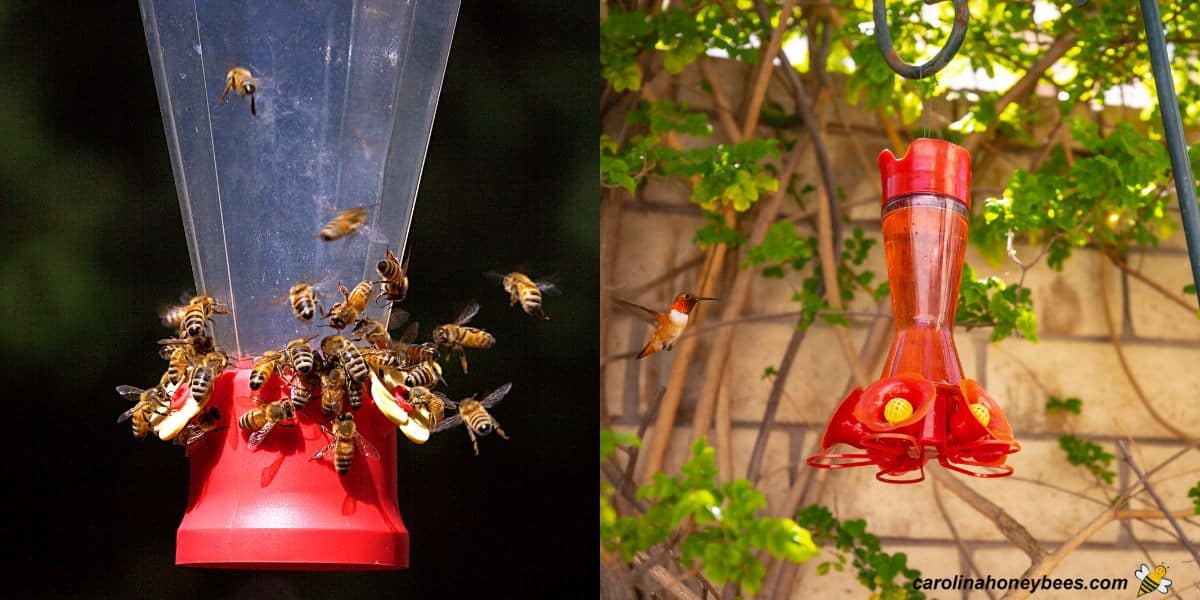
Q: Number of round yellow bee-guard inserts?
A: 2